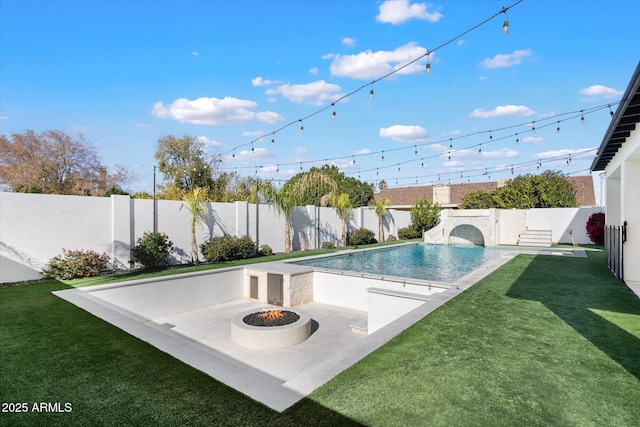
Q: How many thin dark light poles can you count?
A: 4